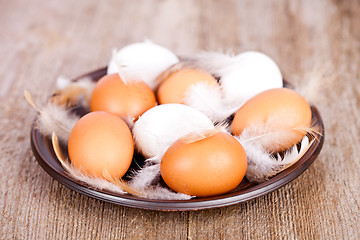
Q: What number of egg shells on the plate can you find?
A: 8